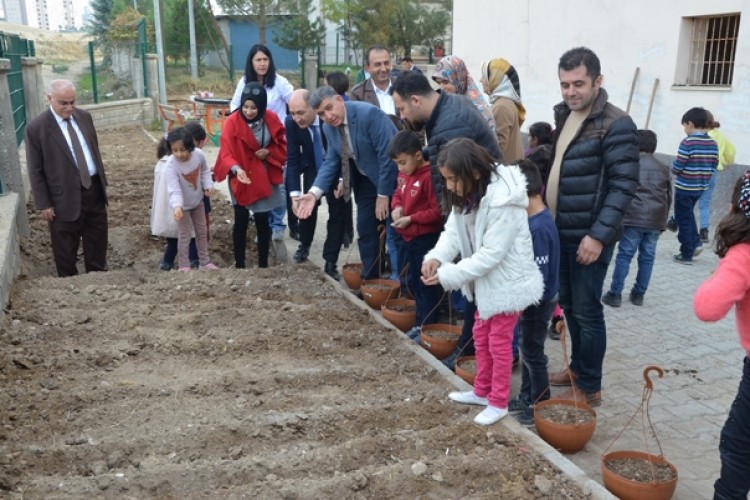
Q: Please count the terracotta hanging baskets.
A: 7